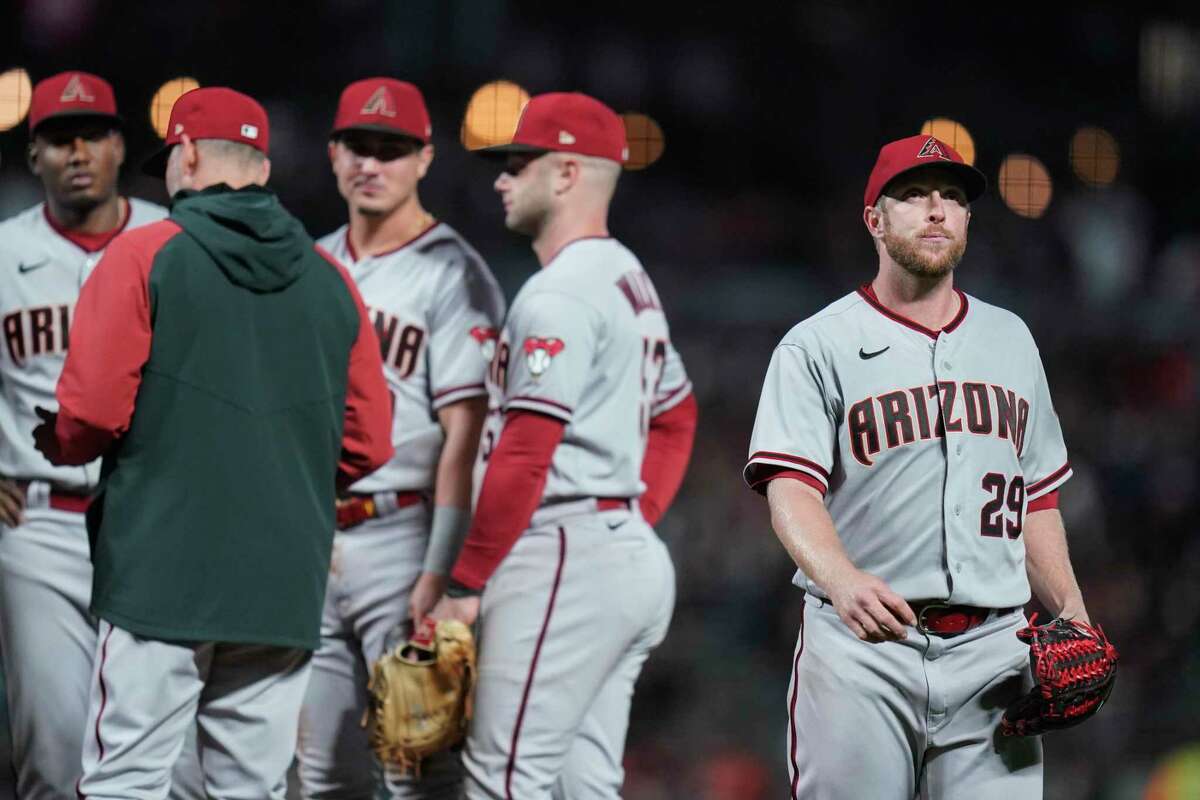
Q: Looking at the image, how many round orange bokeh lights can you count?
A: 7